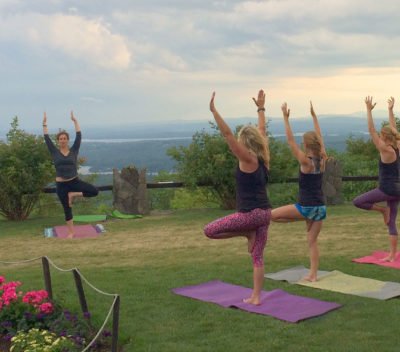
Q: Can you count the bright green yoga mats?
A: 2